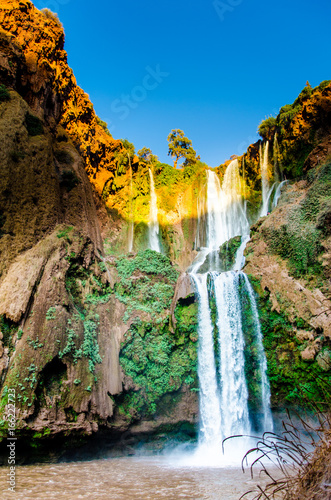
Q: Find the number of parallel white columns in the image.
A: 3